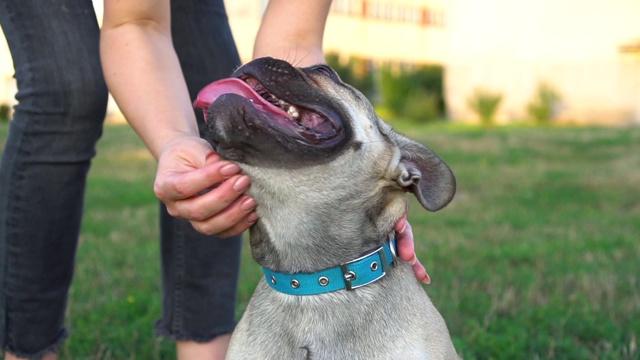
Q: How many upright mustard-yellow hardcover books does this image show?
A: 0